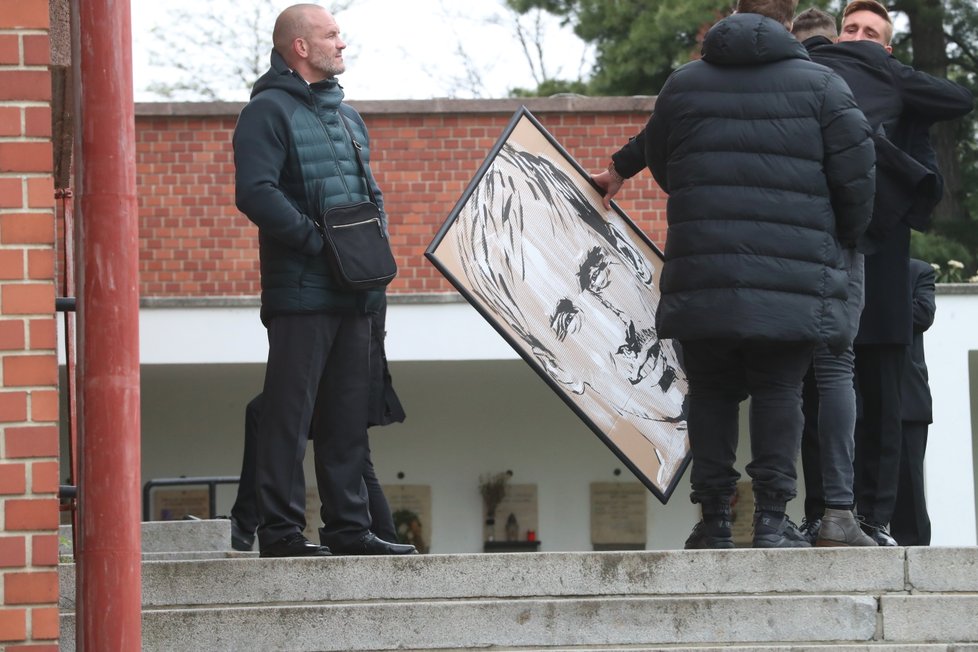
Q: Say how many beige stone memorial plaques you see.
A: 6